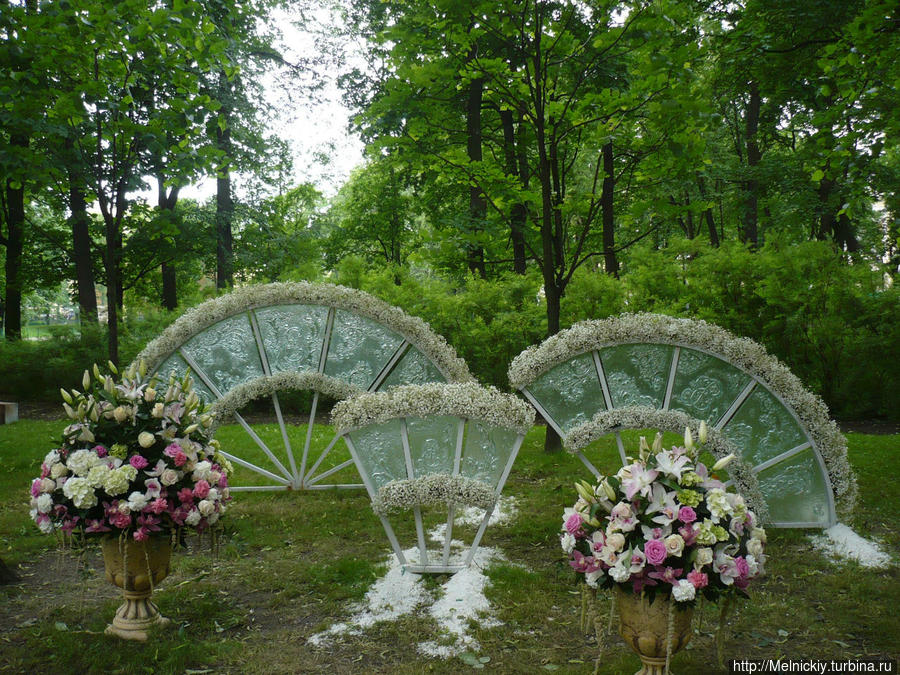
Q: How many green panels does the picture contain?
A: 13